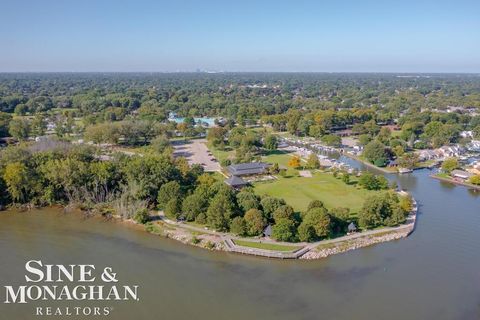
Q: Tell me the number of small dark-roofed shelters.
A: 2